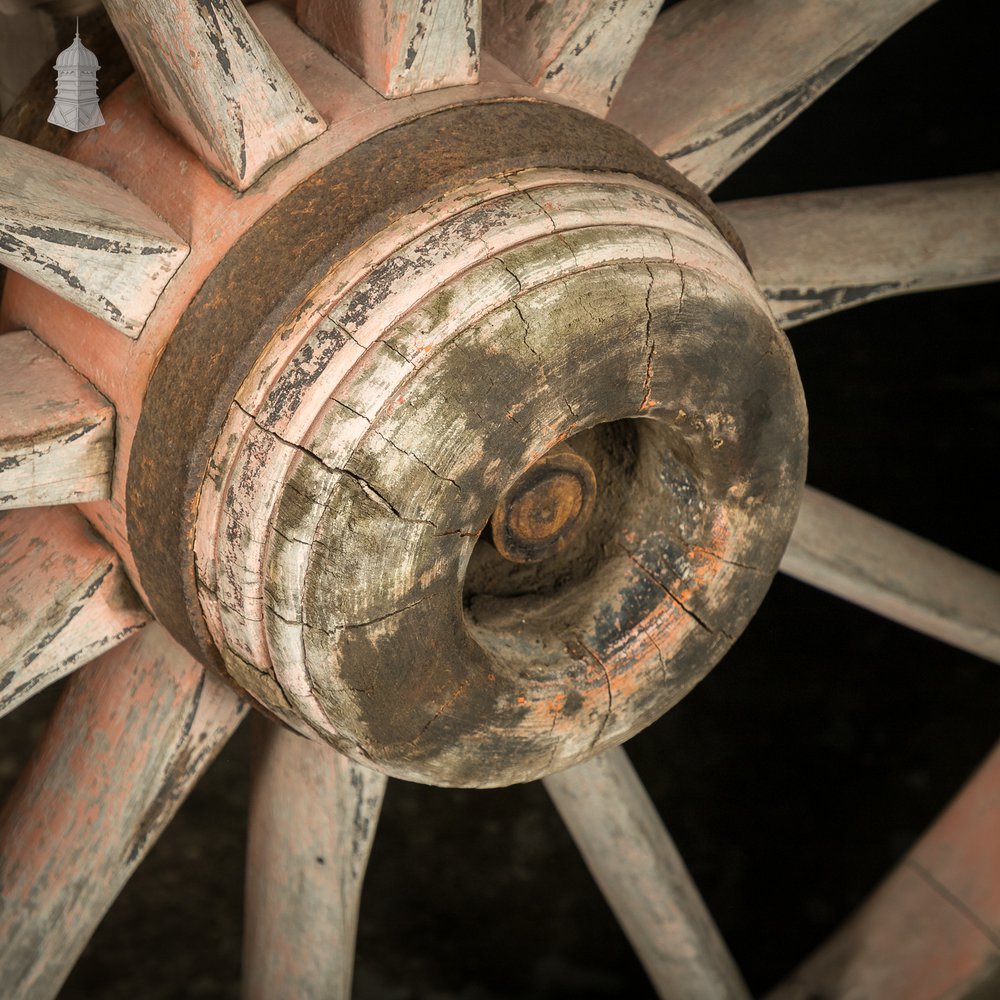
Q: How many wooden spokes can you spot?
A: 12